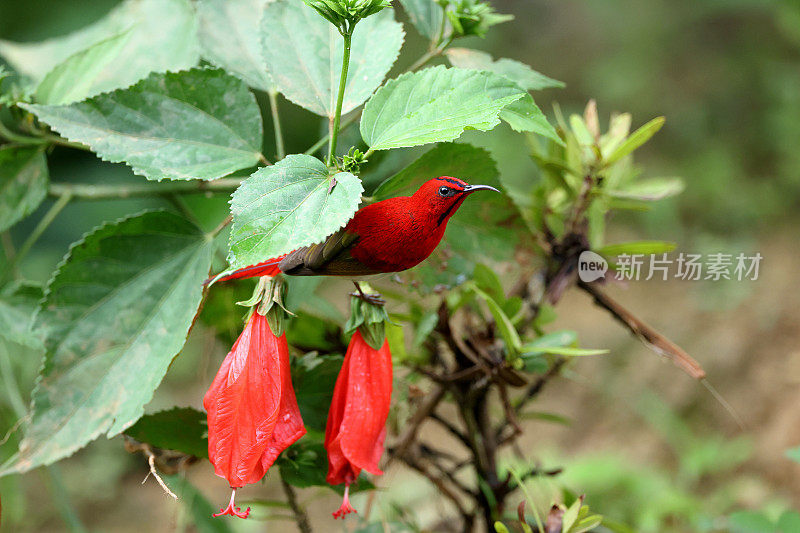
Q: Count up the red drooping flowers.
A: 2